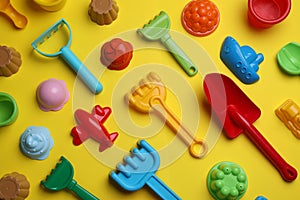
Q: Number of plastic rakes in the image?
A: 5